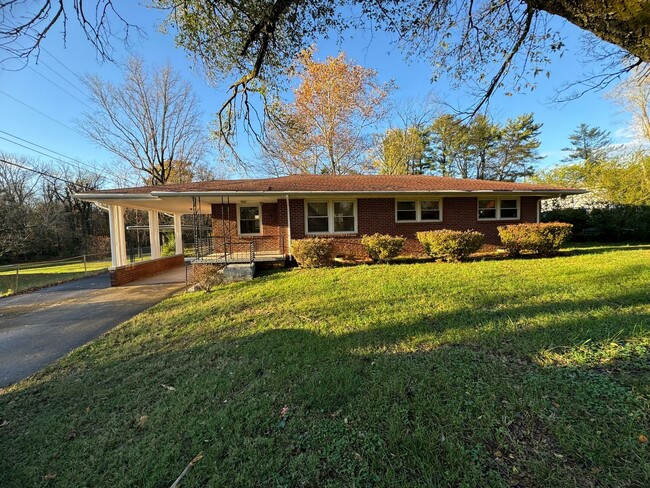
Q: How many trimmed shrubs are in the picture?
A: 4